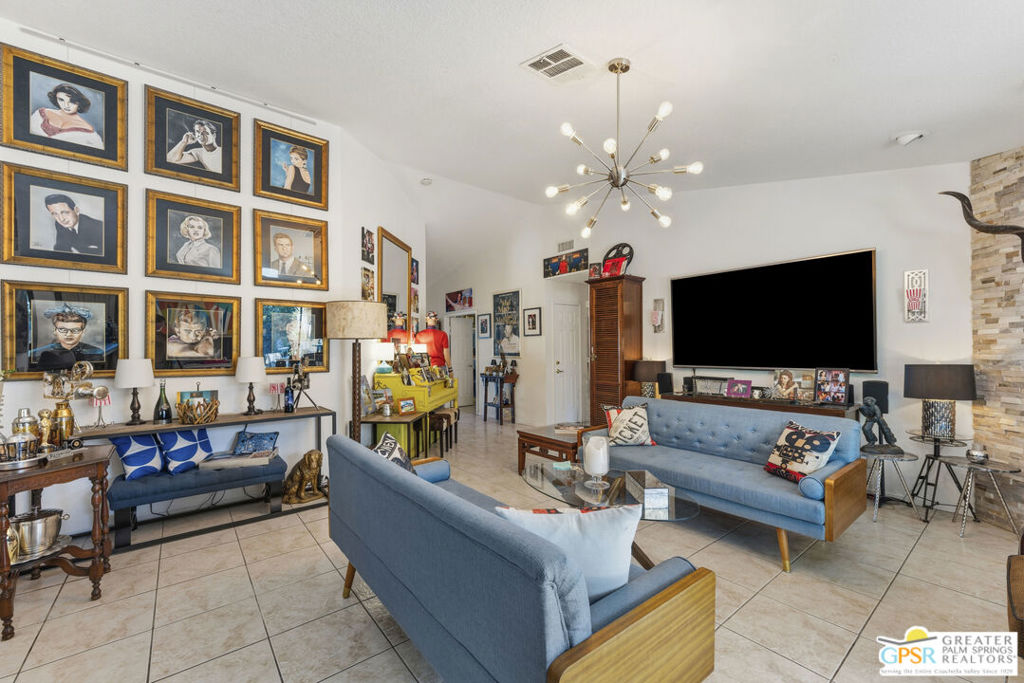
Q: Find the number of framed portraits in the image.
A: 9